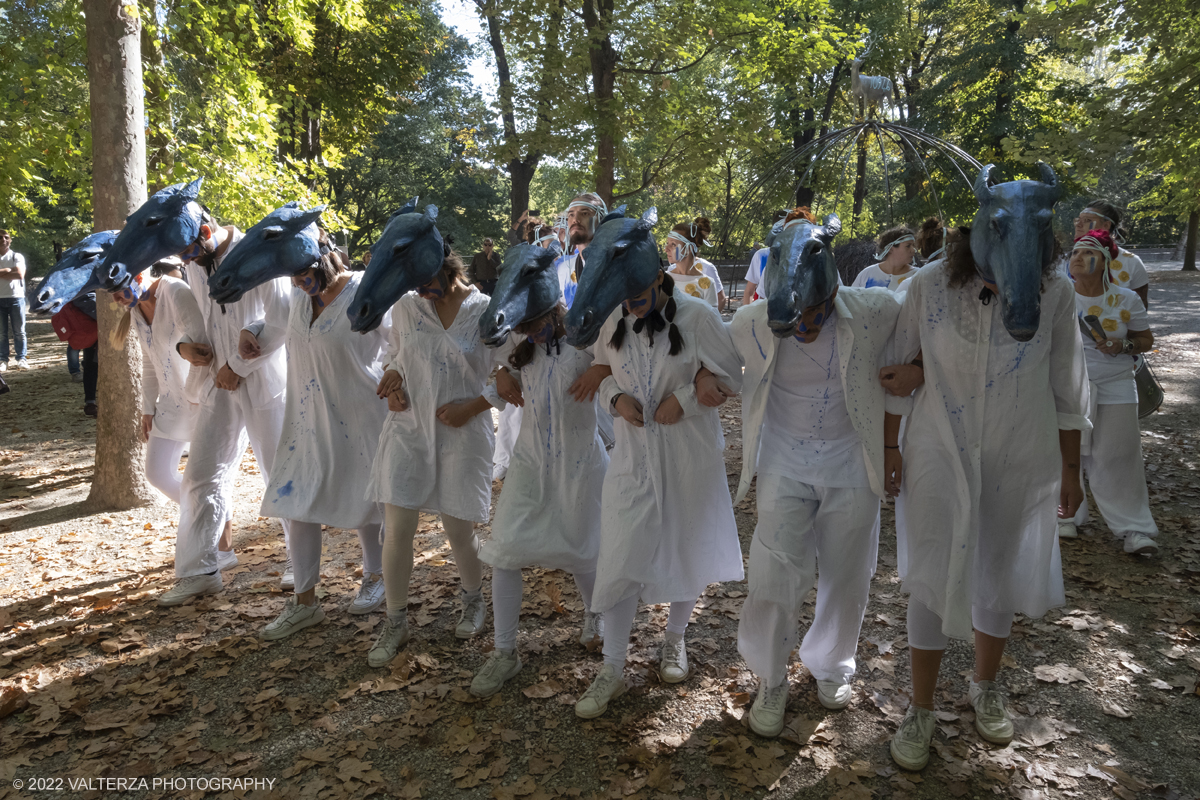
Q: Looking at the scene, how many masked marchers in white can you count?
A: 8